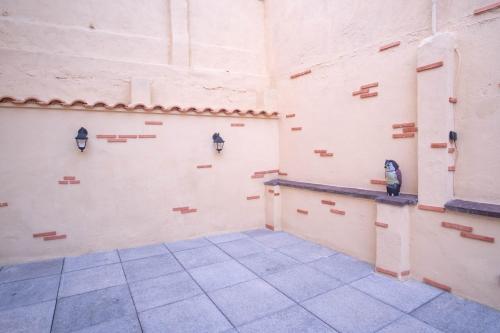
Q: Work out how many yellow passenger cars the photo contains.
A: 0